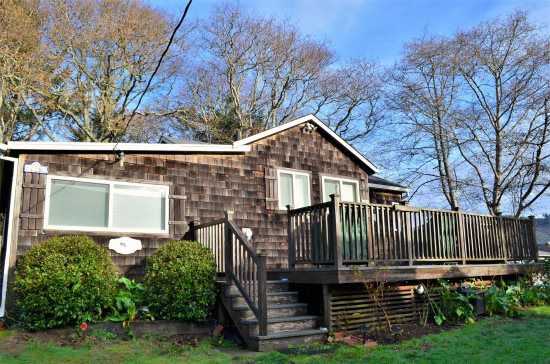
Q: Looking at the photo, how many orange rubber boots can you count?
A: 0